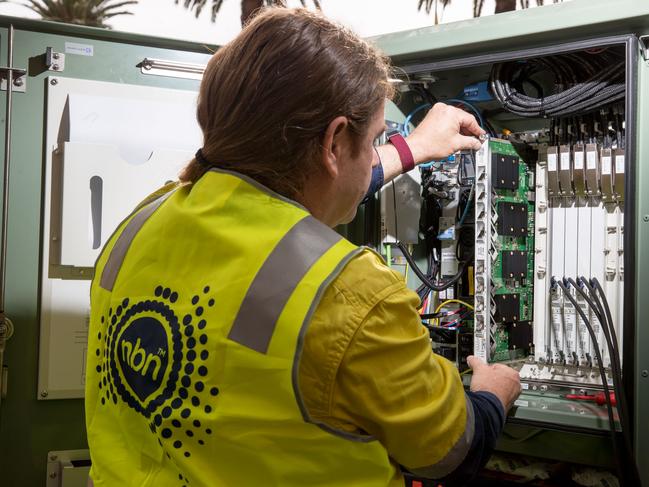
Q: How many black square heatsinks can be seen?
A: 5